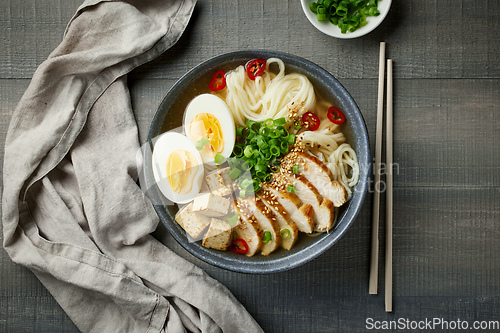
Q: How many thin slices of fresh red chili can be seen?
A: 5